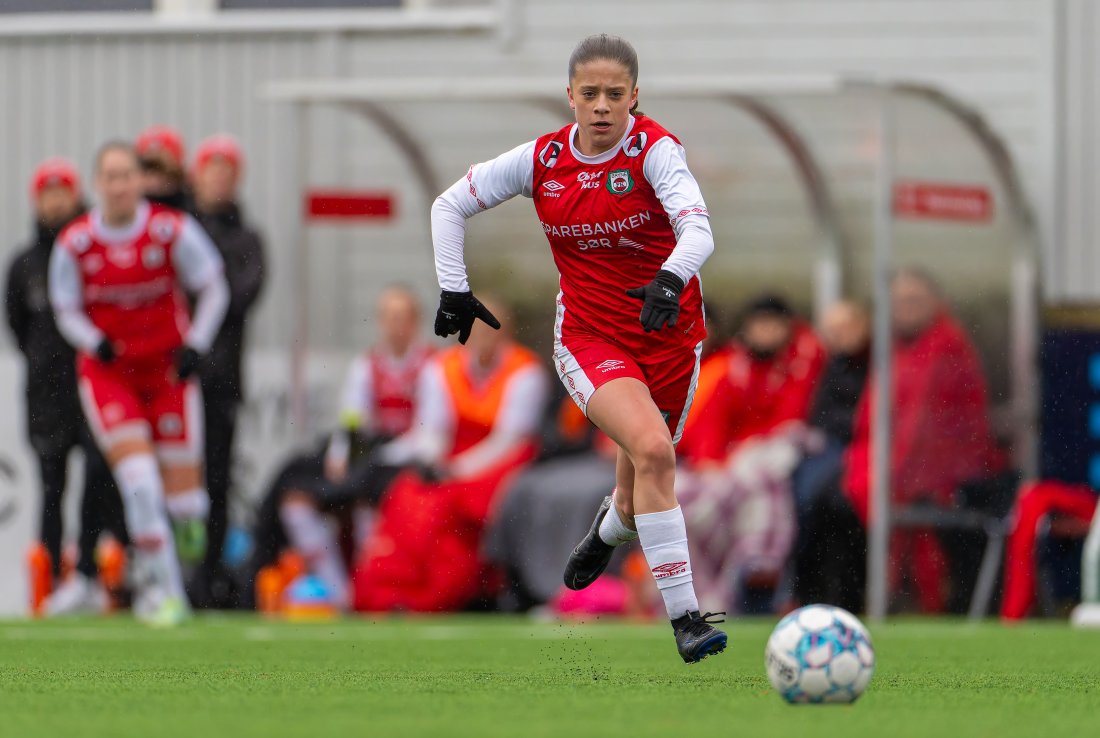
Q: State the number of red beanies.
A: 3